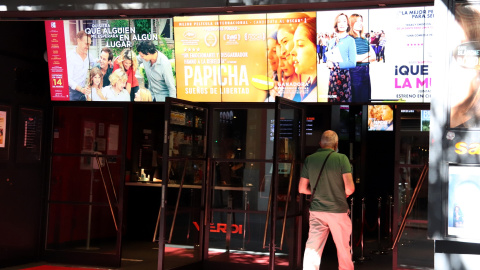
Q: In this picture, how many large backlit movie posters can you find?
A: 3